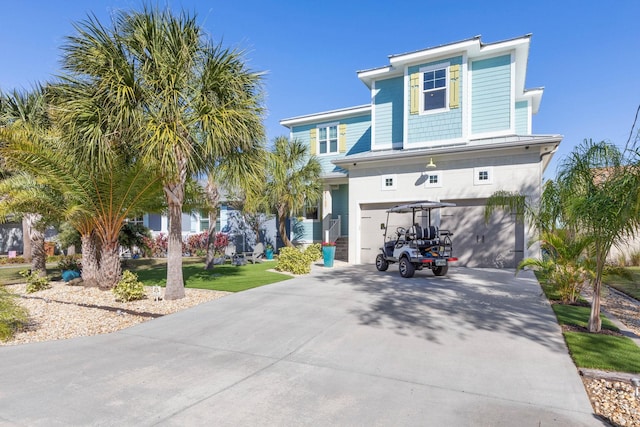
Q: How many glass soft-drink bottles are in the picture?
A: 0